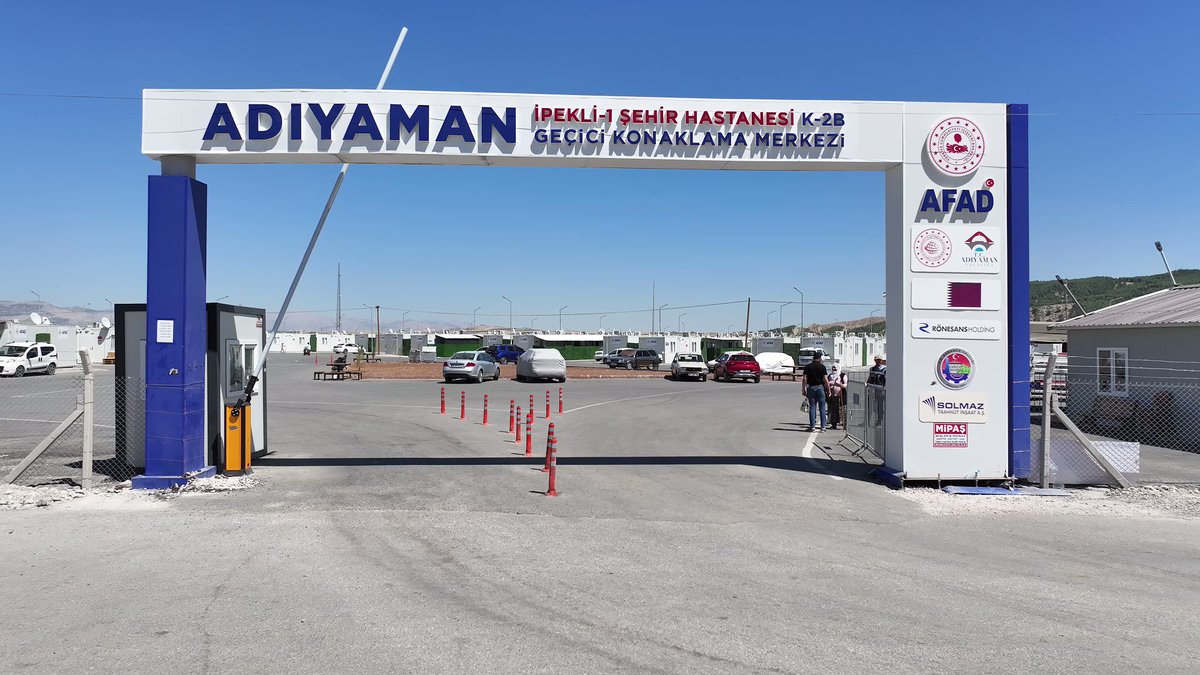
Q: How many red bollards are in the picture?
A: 11